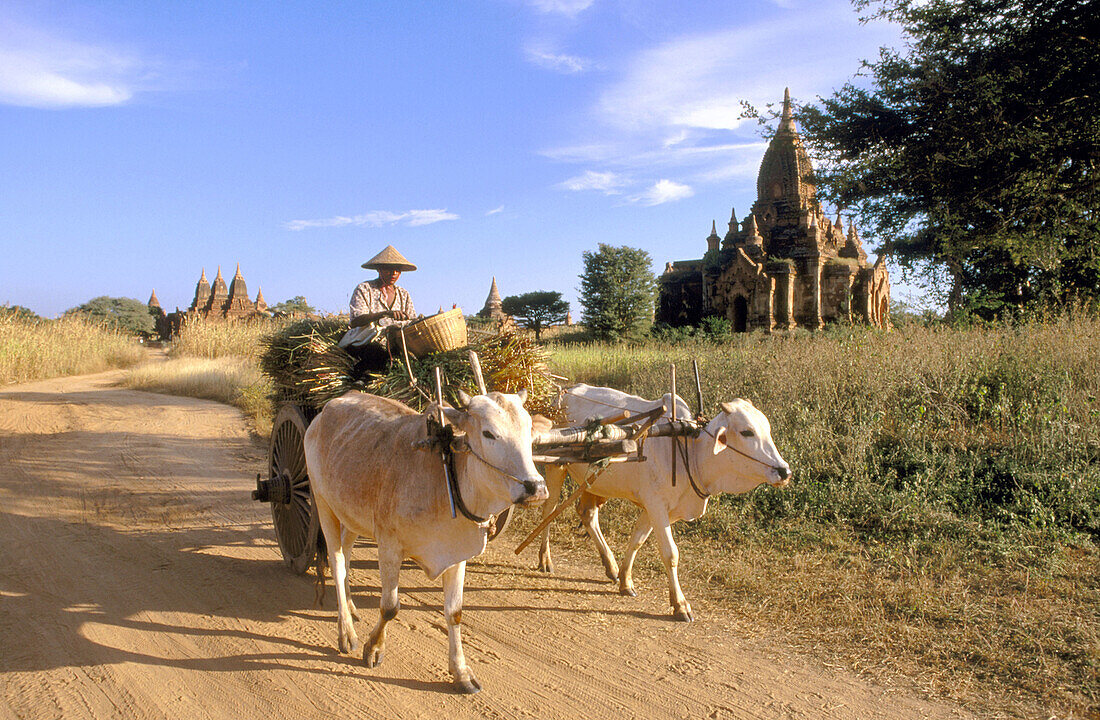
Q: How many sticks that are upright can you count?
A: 4